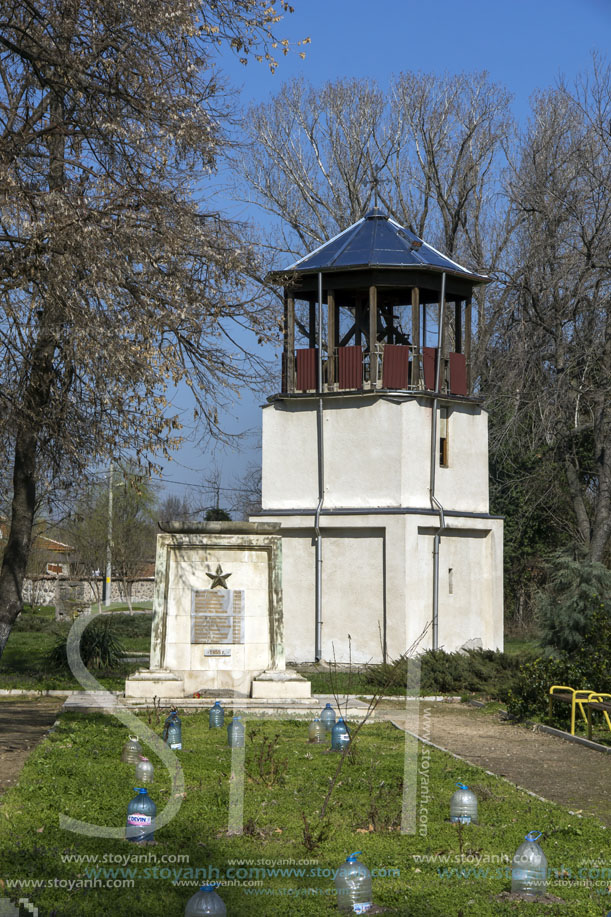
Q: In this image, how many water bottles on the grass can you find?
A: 13